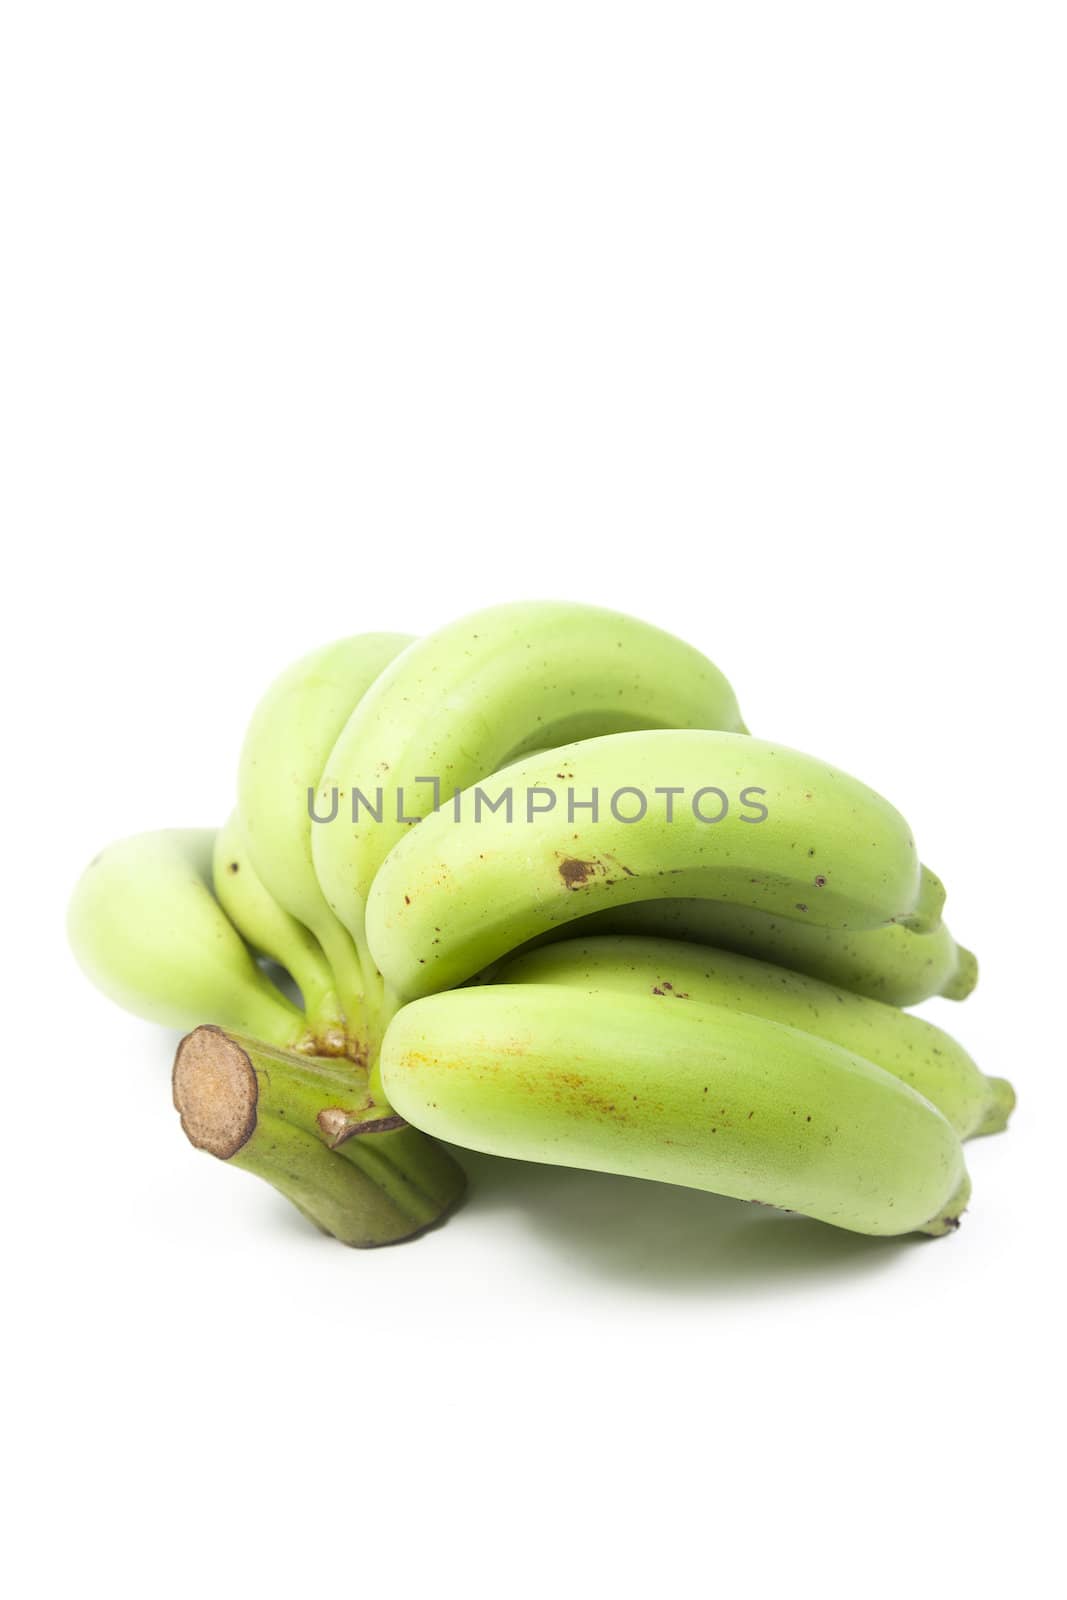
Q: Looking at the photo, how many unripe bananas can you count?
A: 8